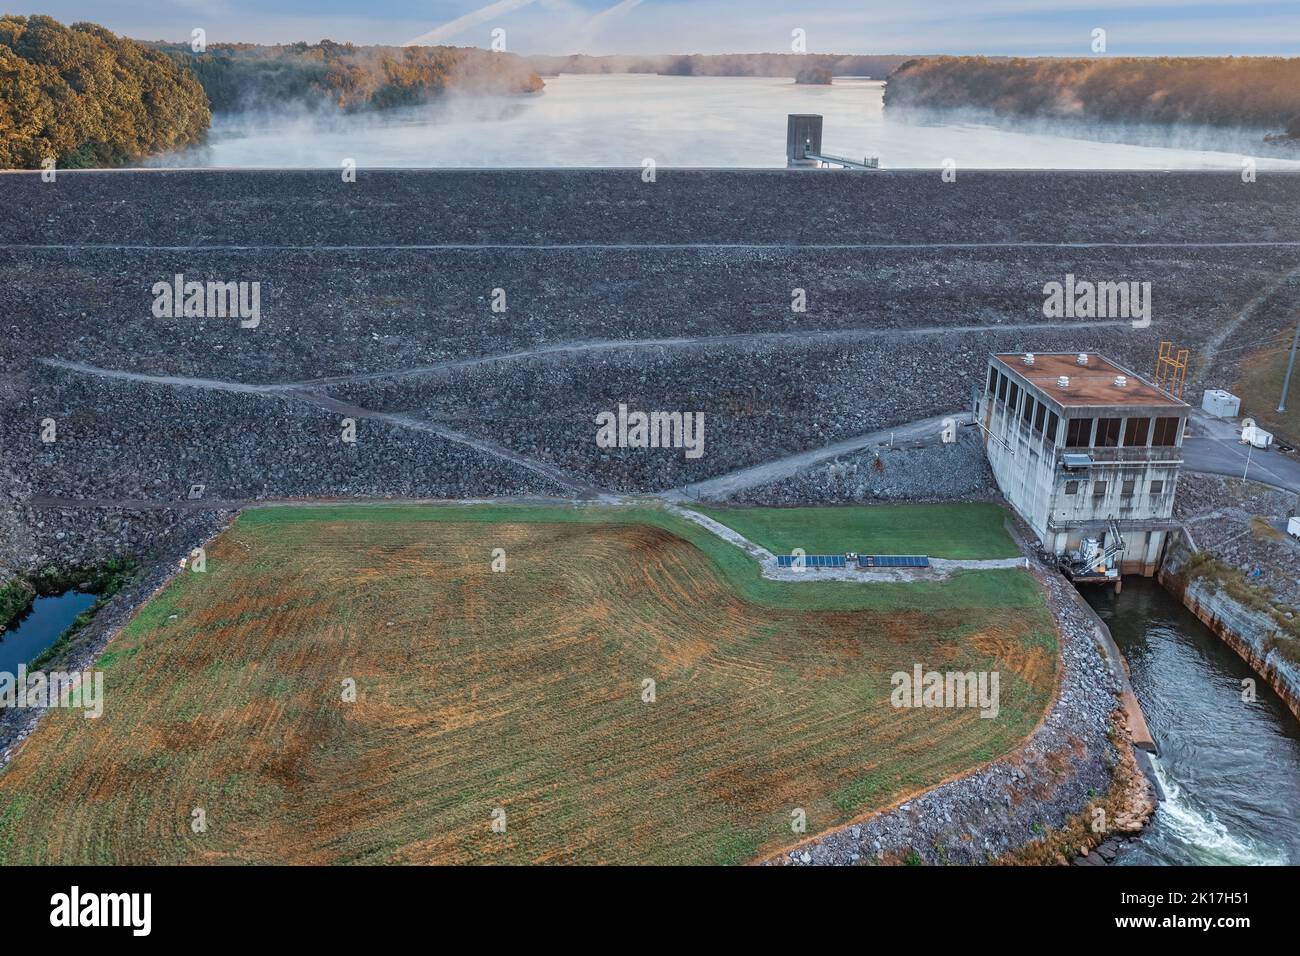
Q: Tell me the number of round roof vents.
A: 4